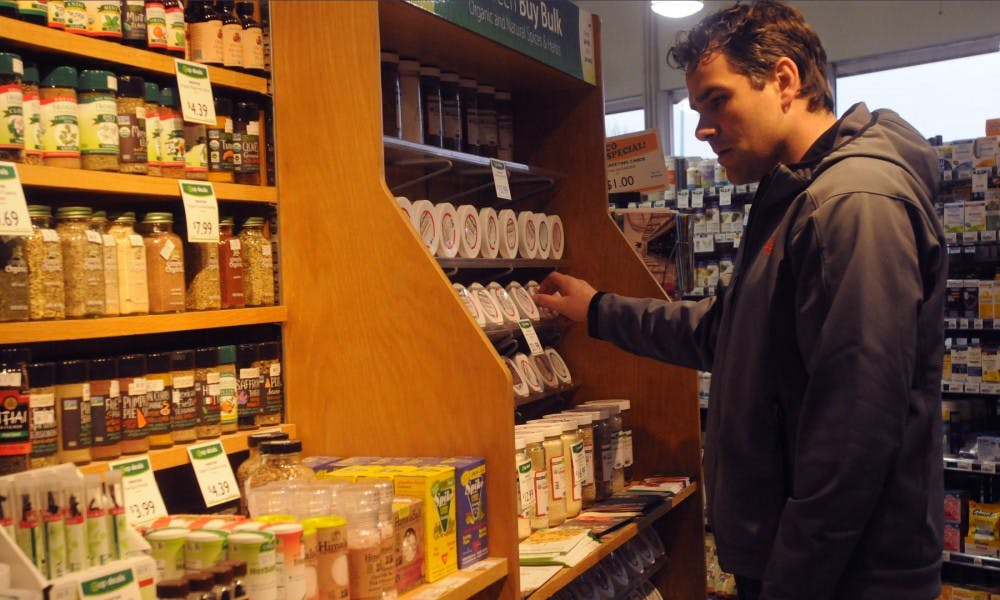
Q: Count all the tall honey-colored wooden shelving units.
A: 2